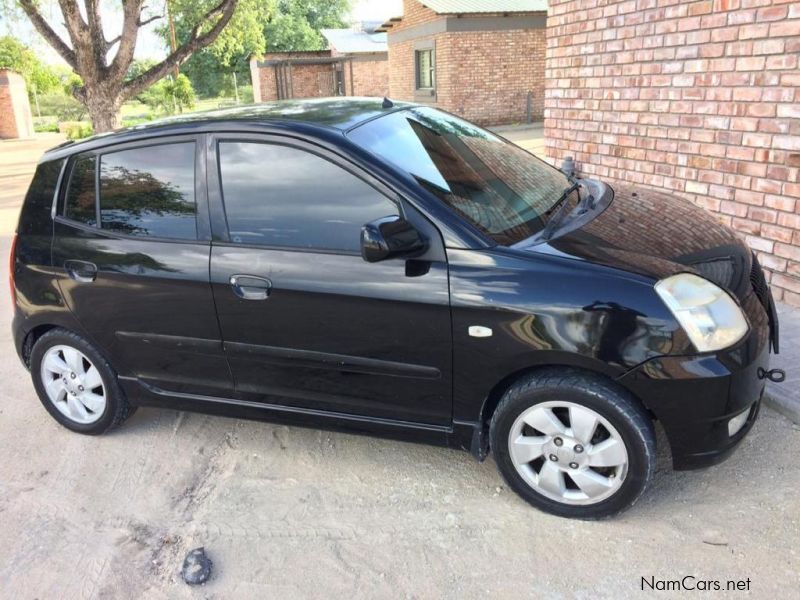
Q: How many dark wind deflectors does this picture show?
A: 0